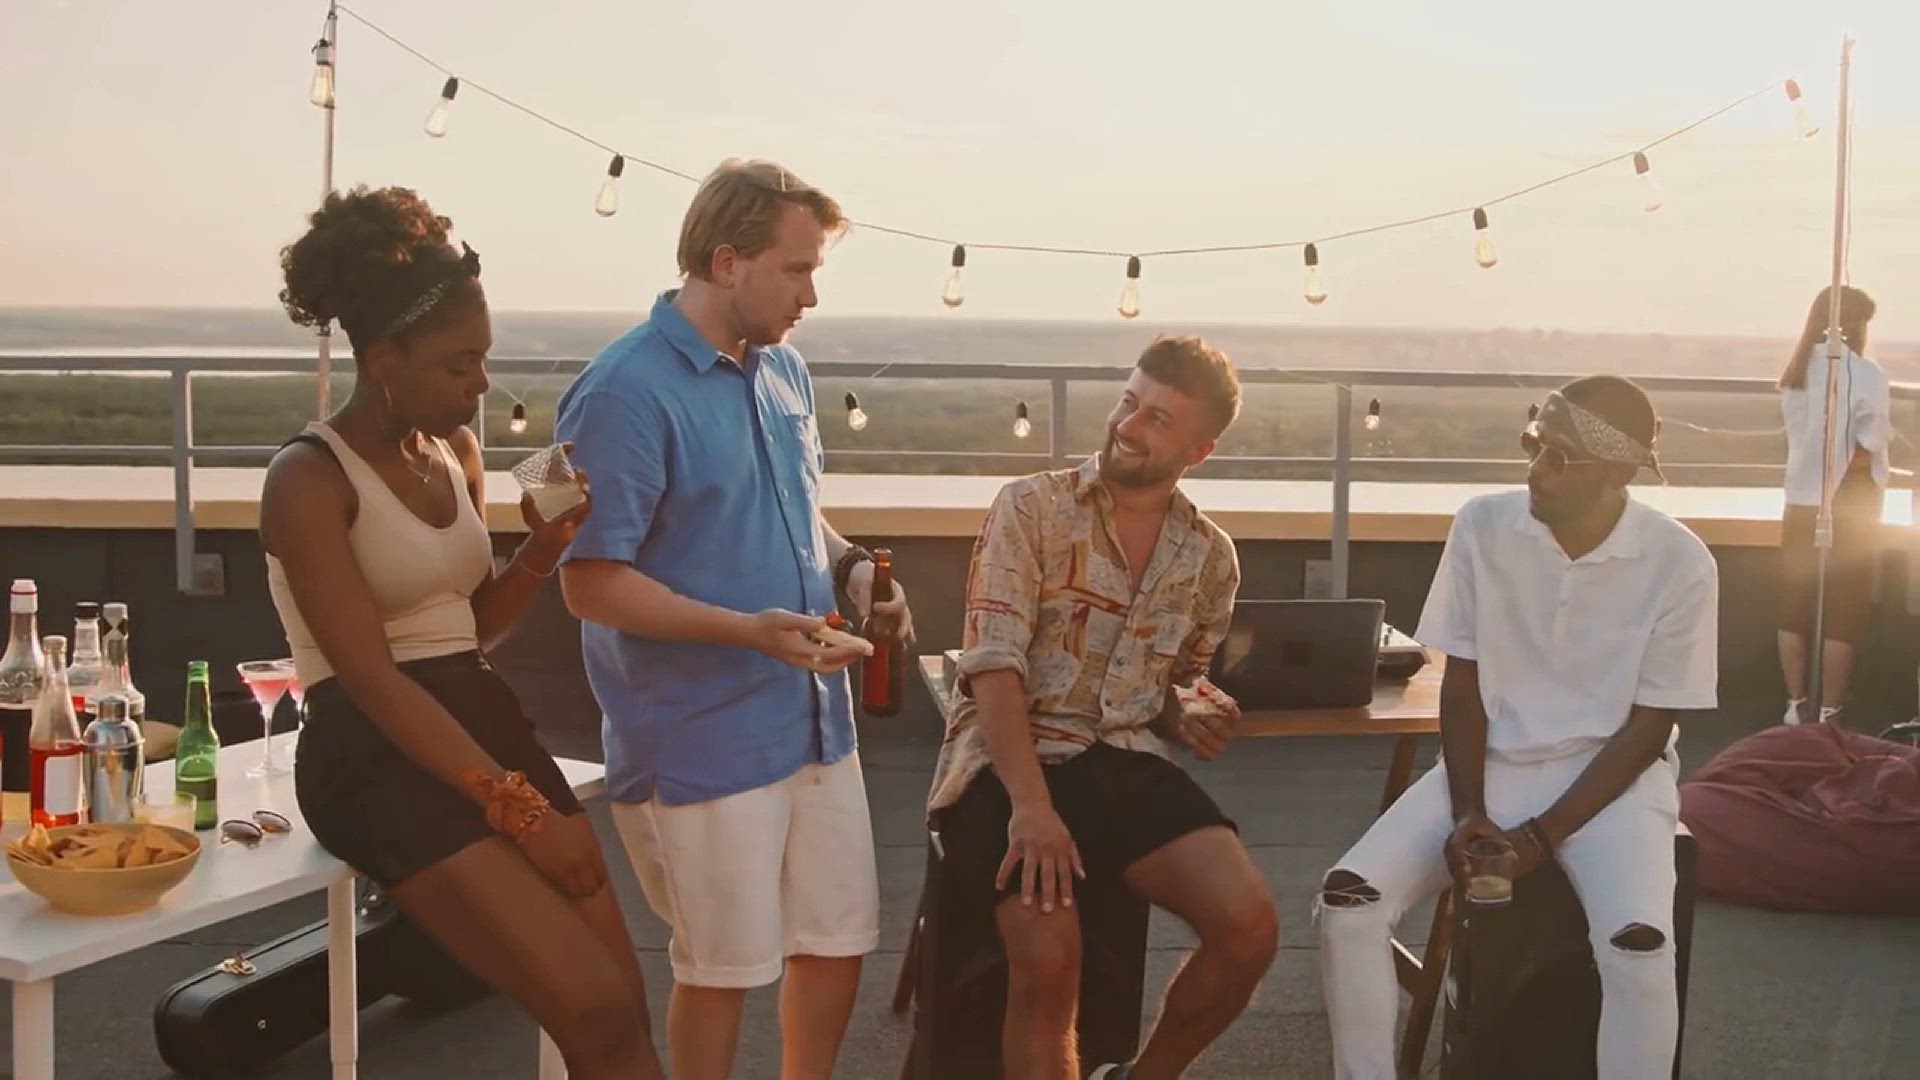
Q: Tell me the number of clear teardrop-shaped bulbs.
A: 9